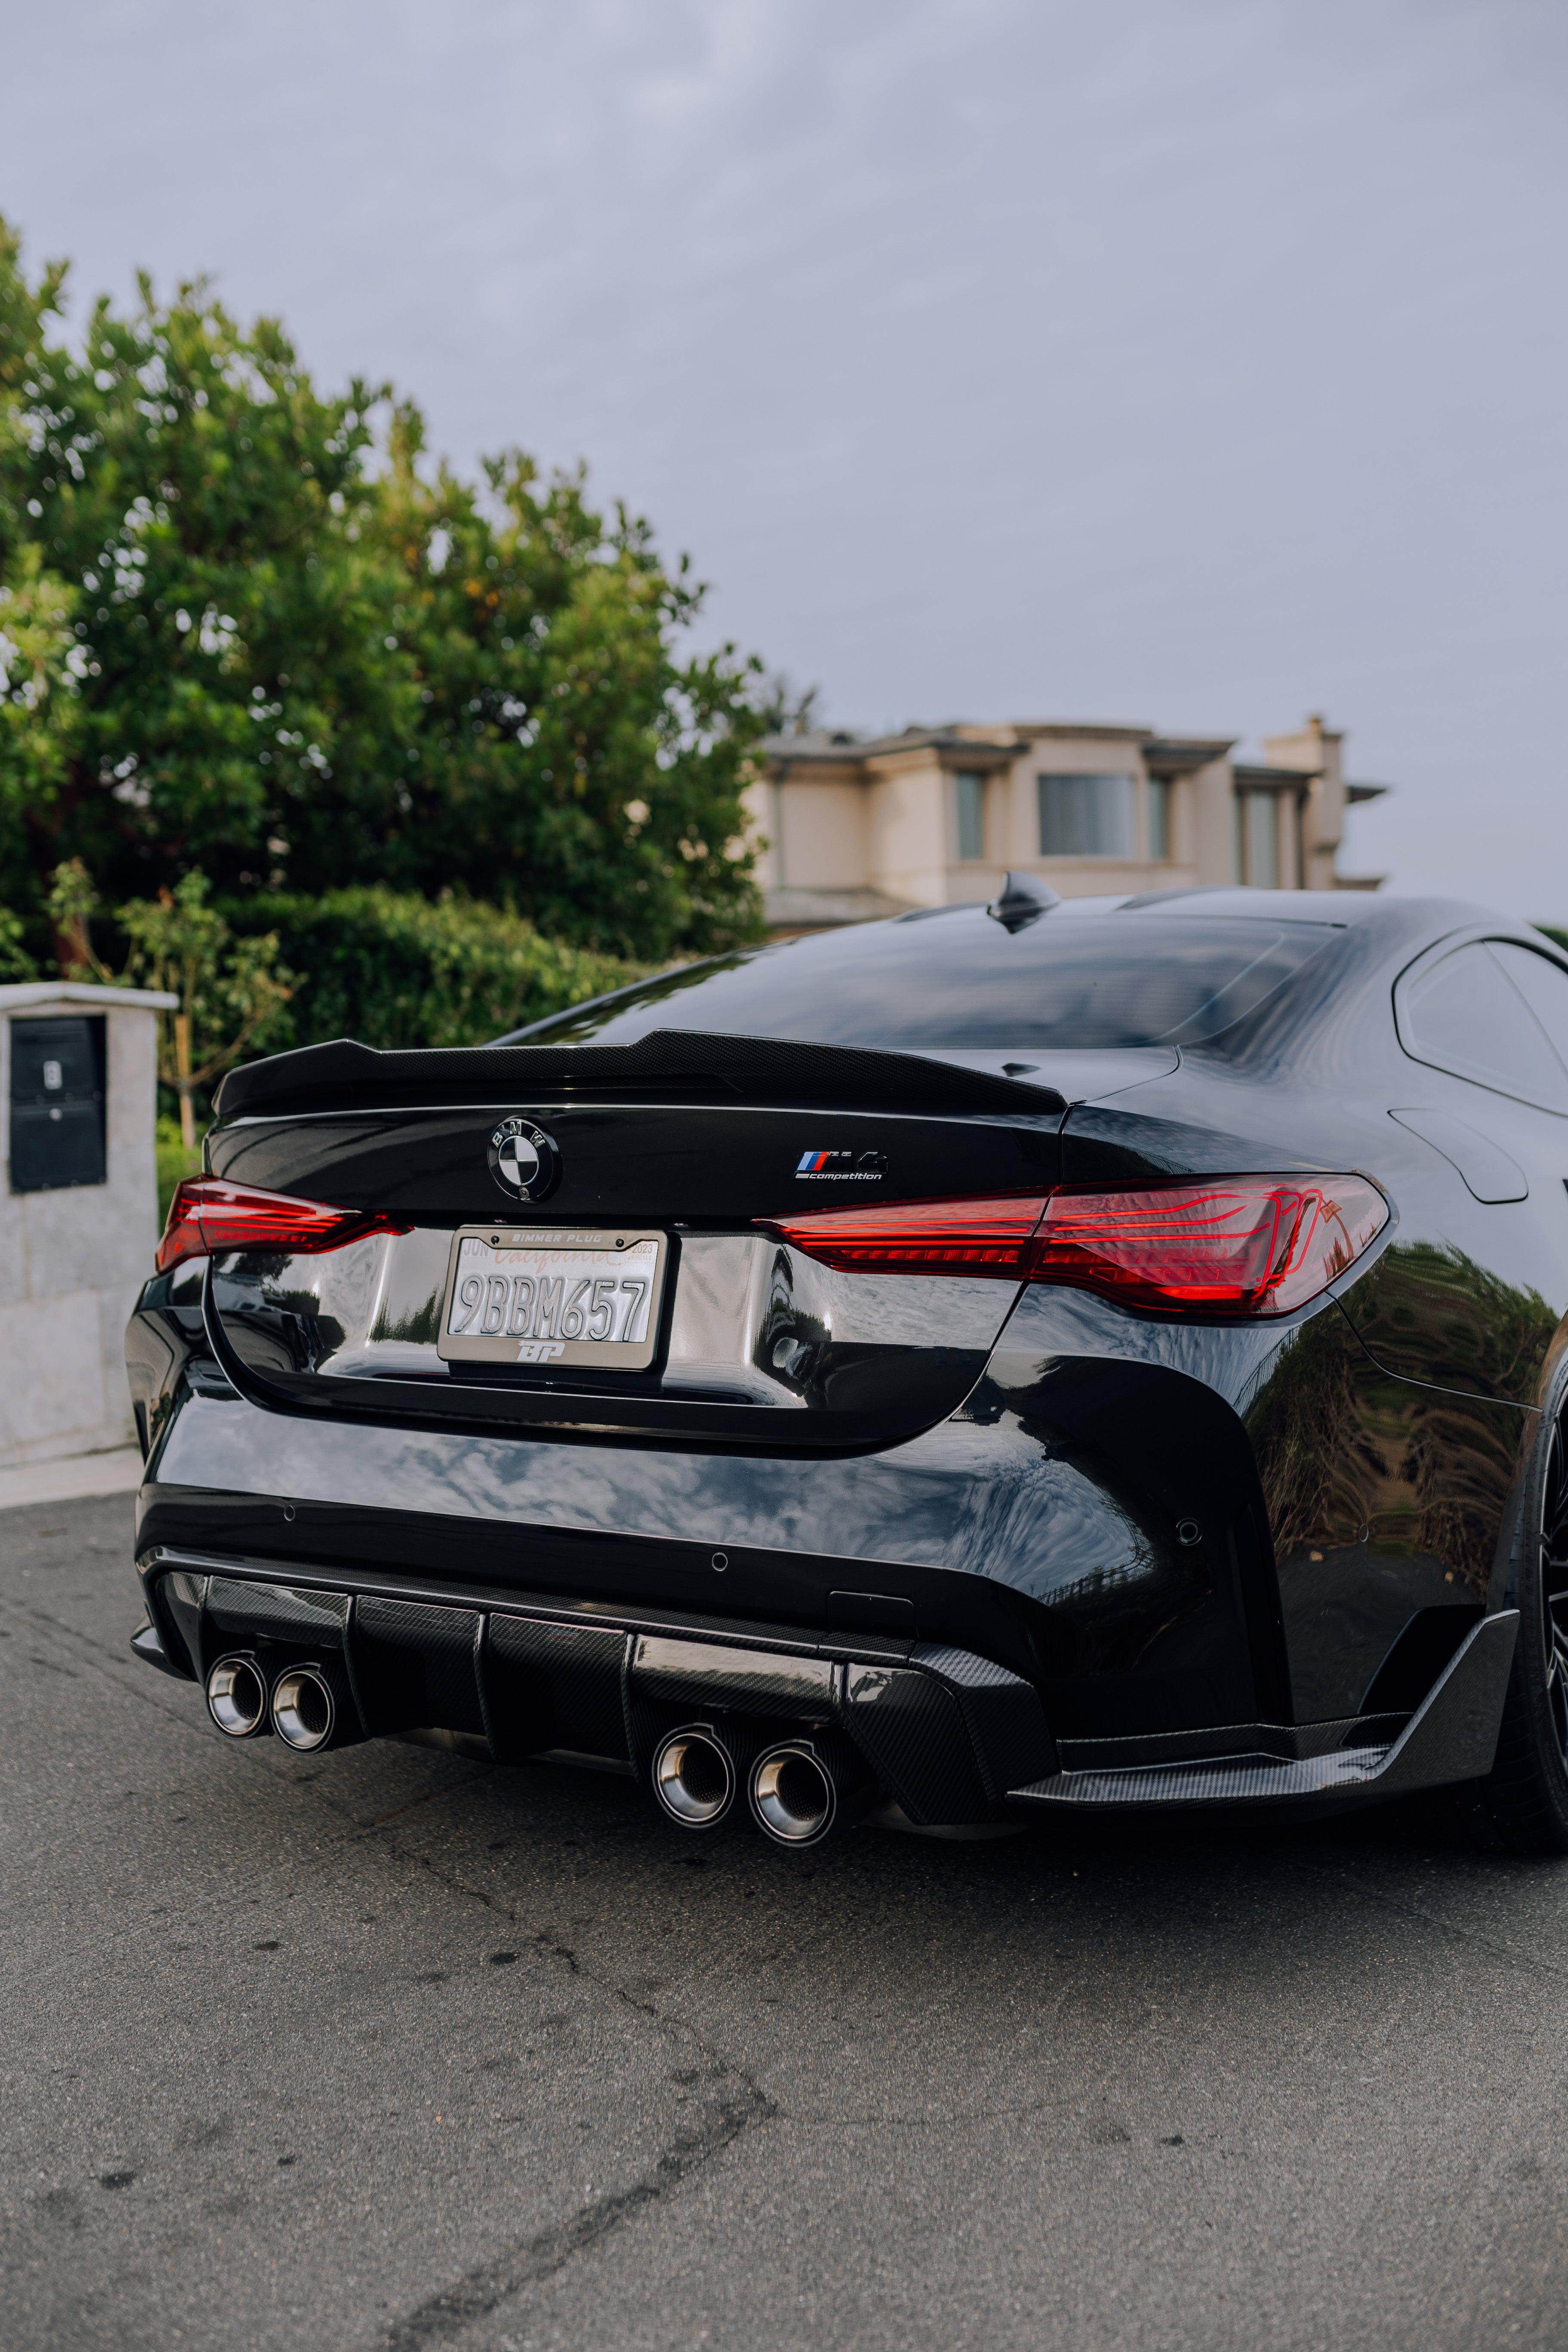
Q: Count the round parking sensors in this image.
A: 4